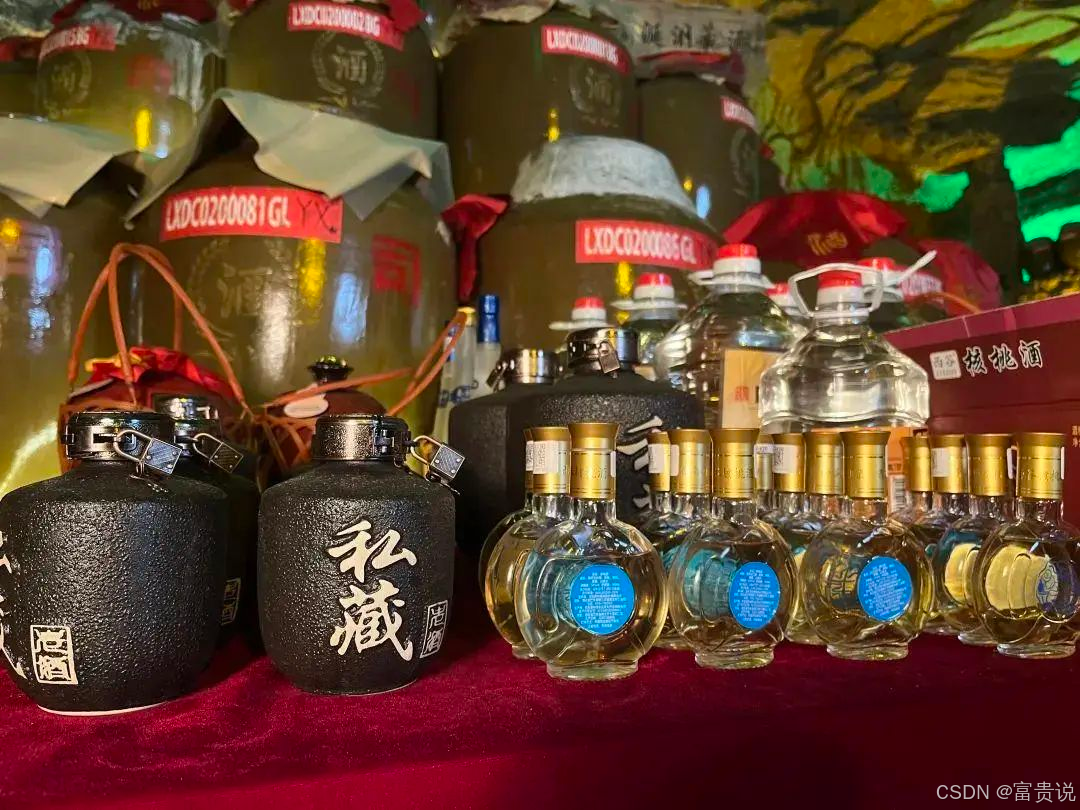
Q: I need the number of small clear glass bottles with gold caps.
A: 14